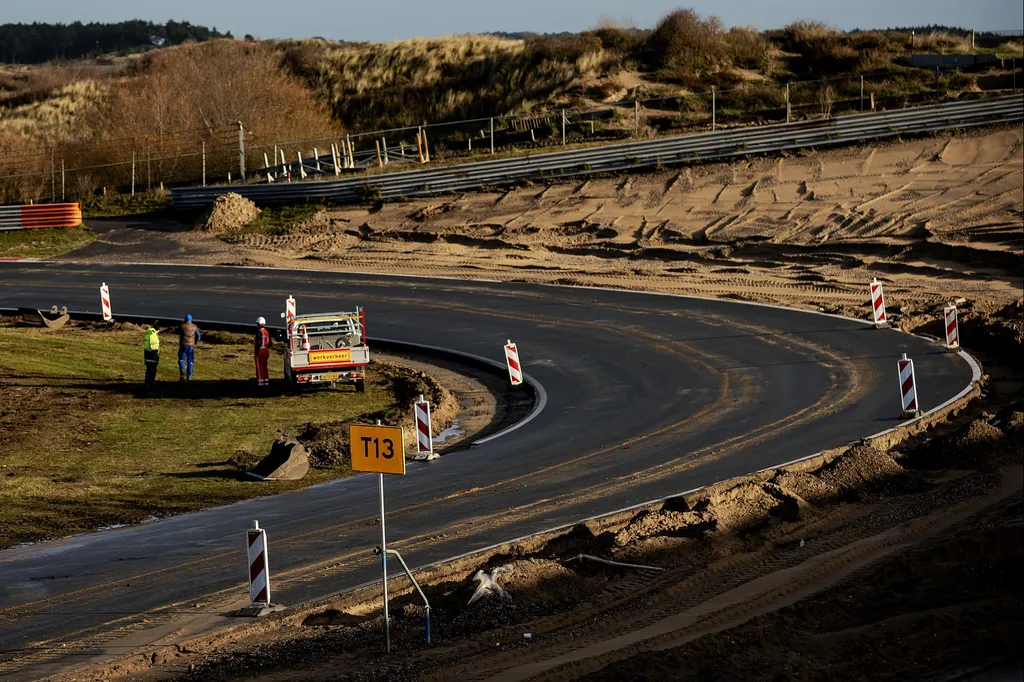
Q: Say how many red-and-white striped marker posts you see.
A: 8